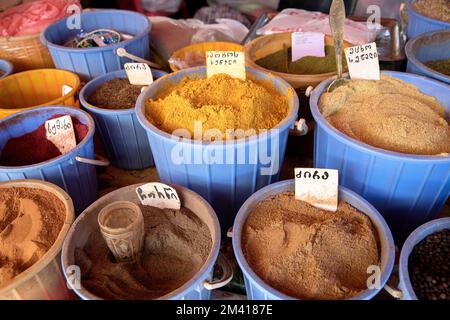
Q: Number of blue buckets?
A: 11